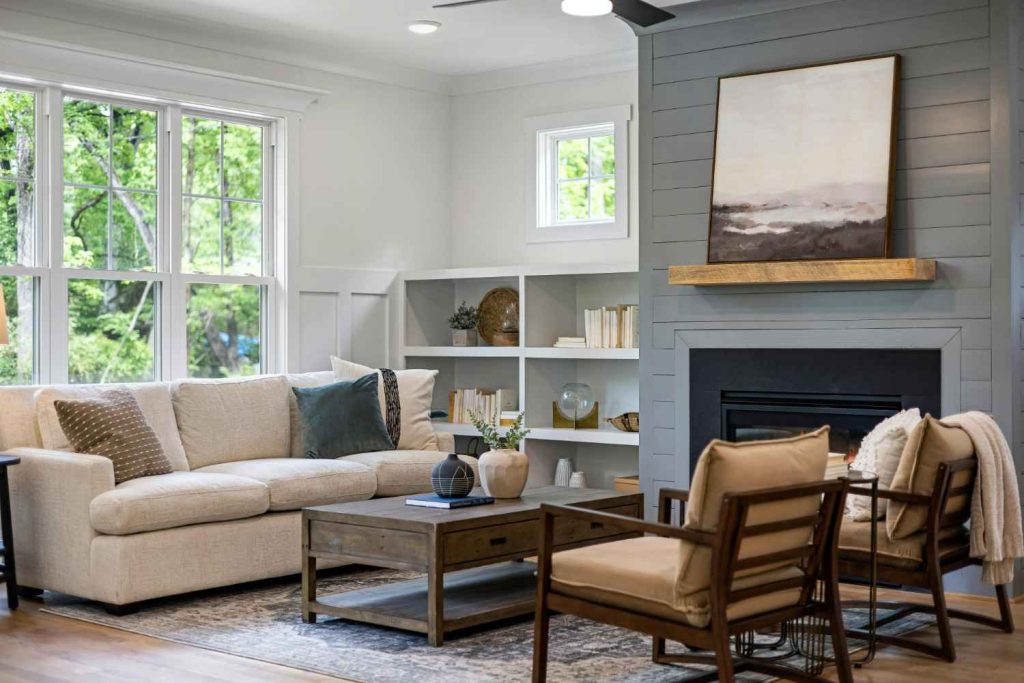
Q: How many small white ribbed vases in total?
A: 2